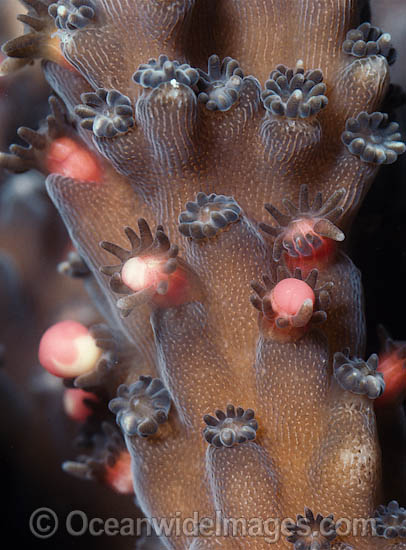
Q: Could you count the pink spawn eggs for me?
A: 8